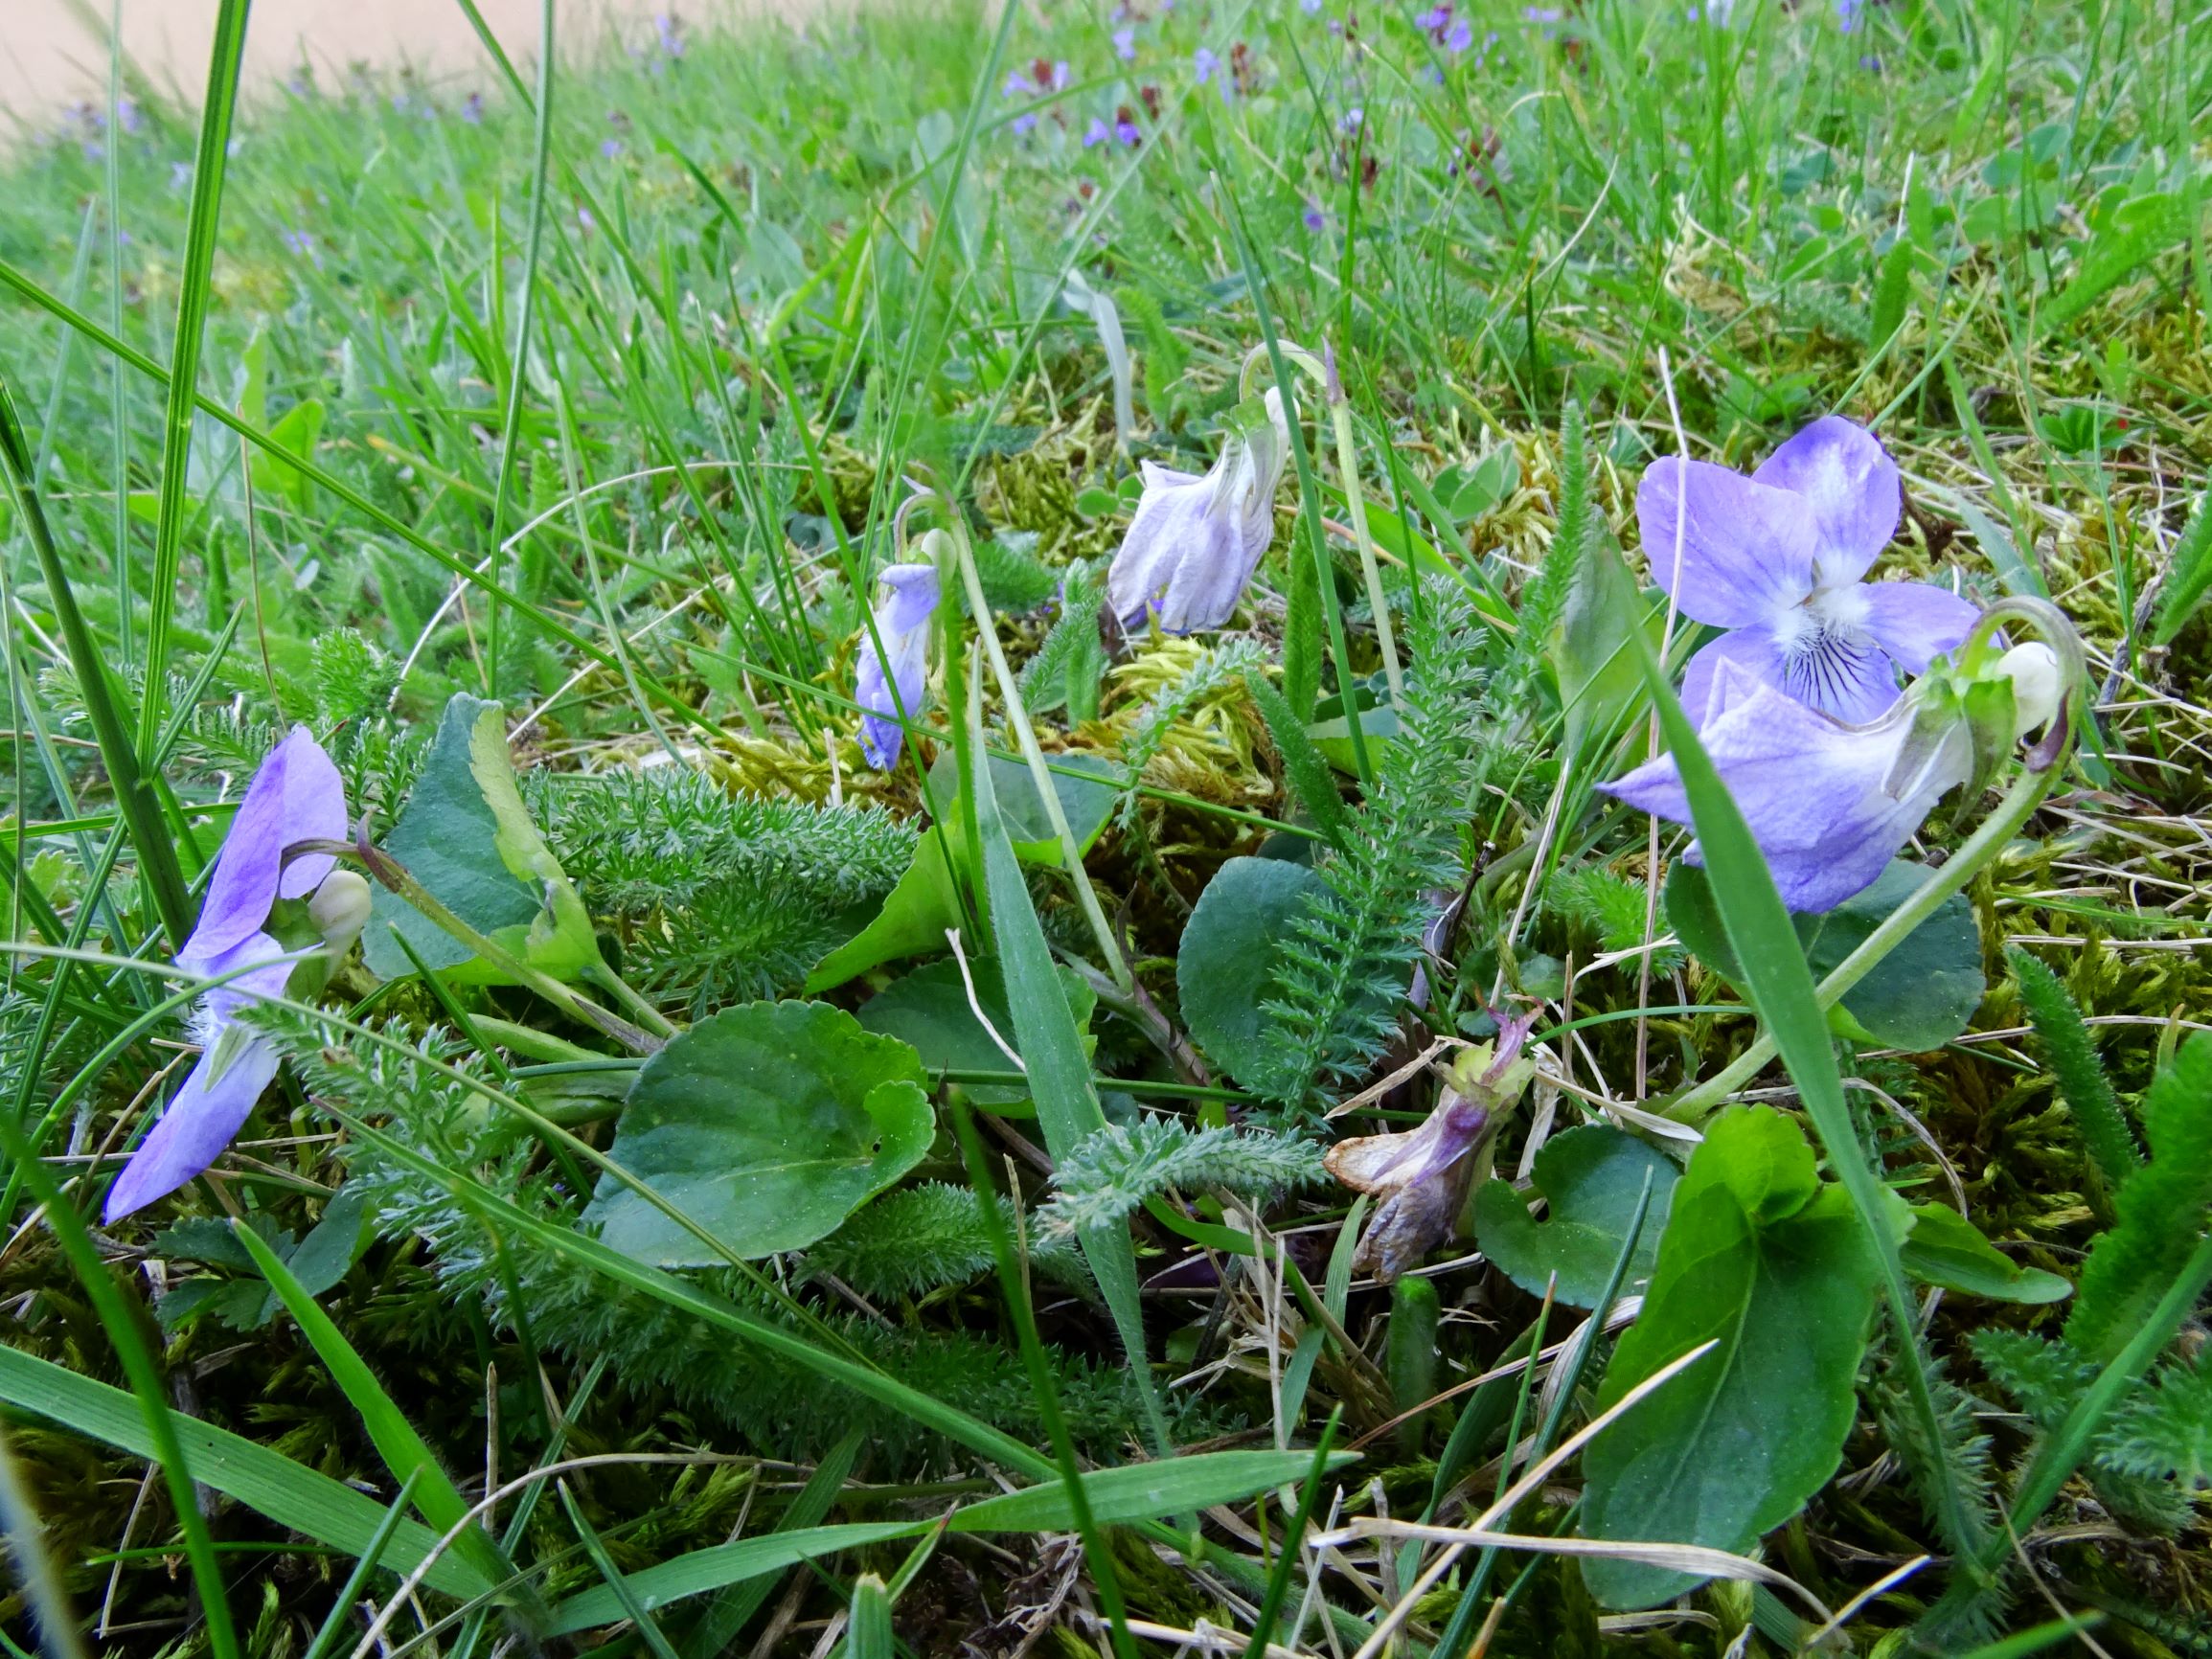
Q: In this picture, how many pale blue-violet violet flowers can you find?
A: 5